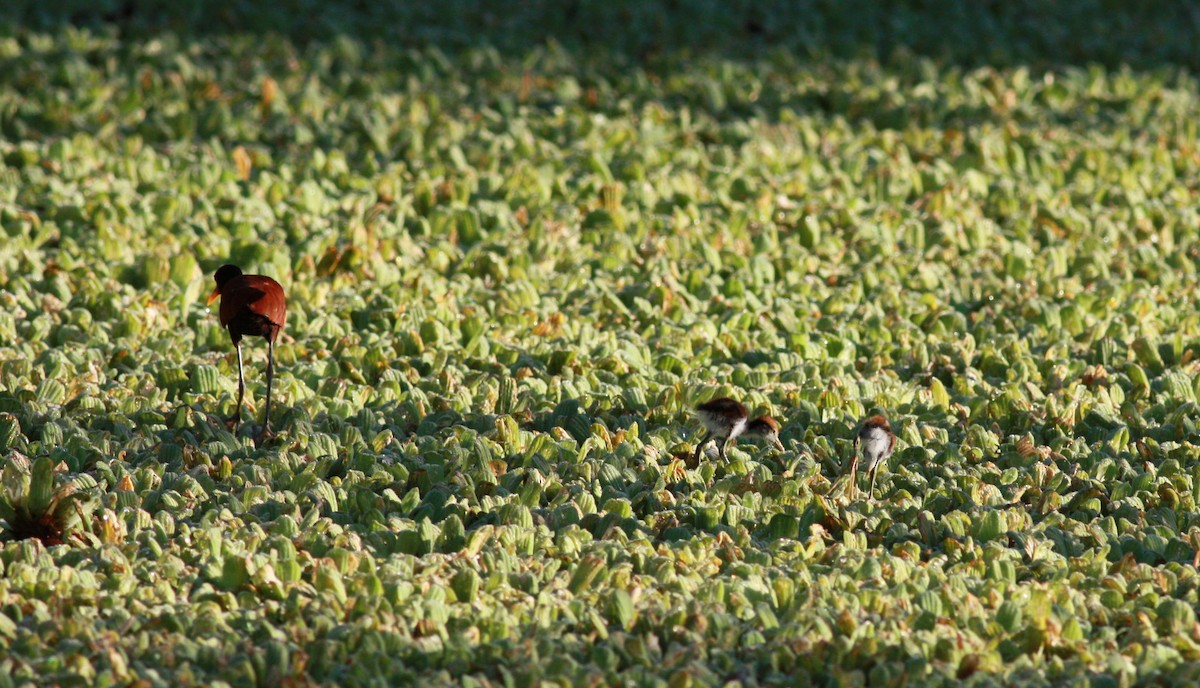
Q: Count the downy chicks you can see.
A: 2